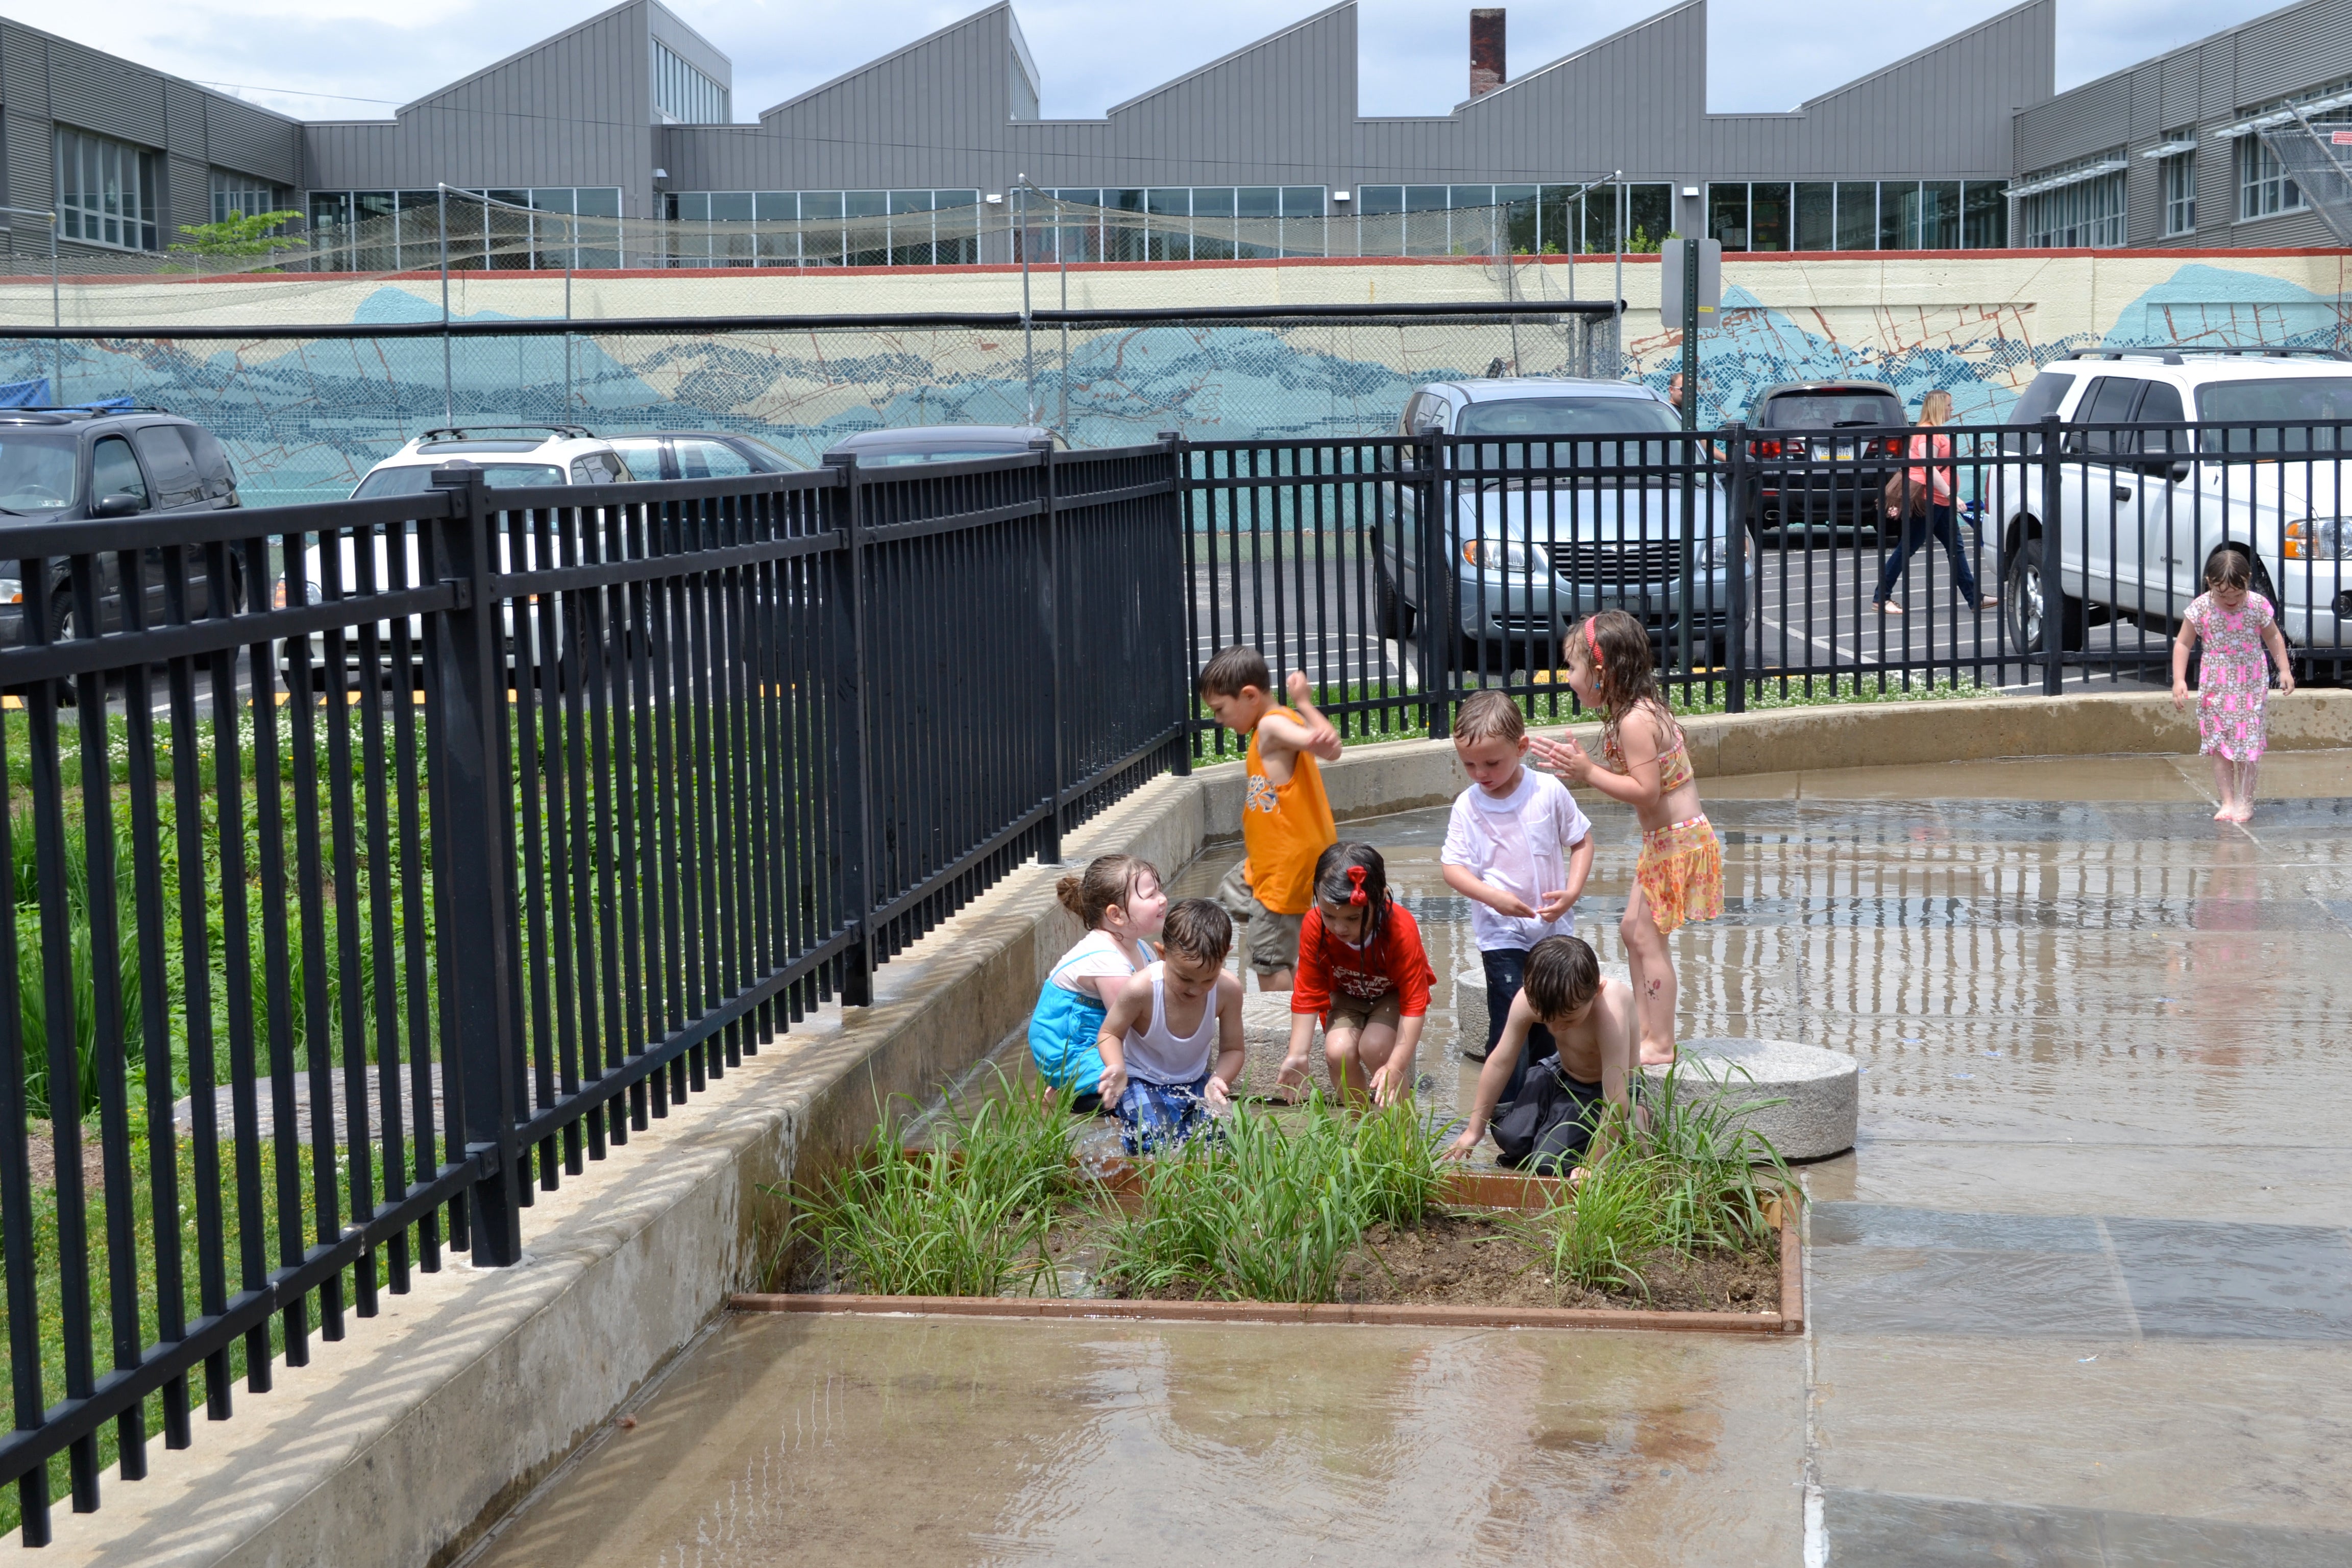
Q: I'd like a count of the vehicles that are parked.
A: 7